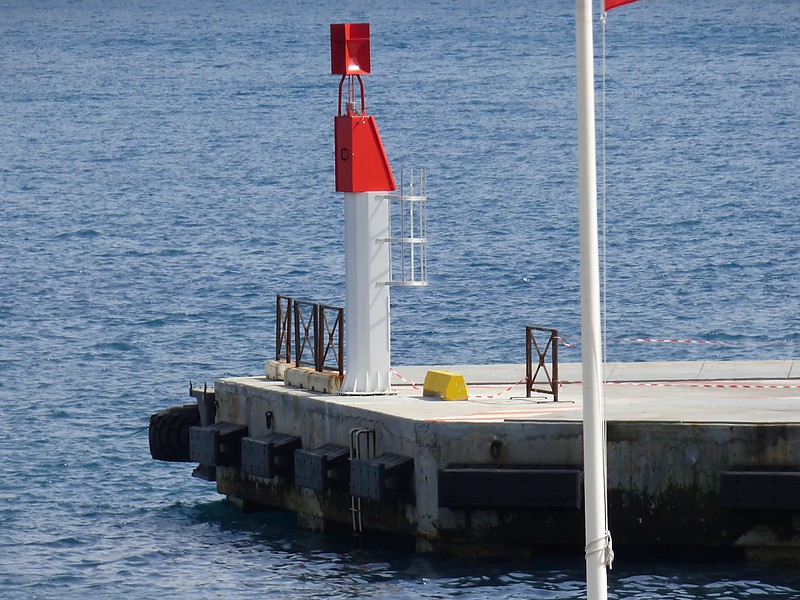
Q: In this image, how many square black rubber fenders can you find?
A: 4